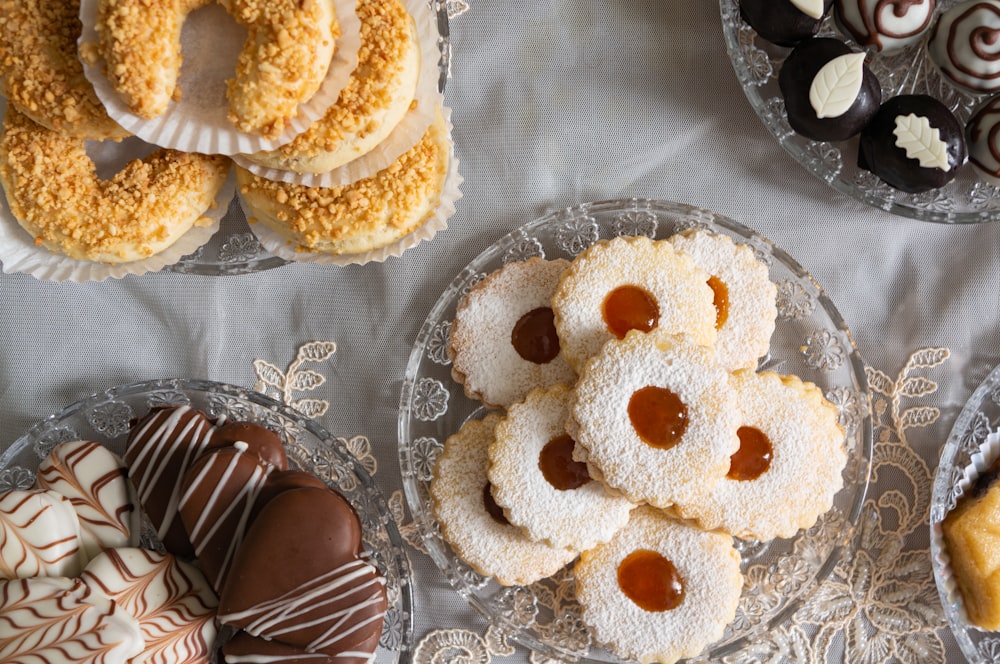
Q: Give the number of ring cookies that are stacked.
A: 5